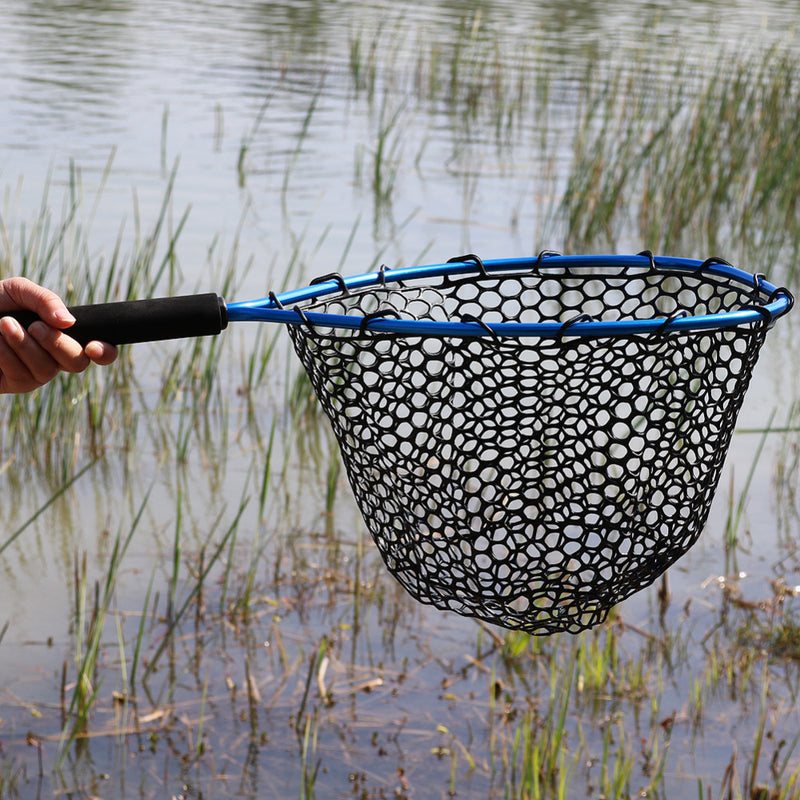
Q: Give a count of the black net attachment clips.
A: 15